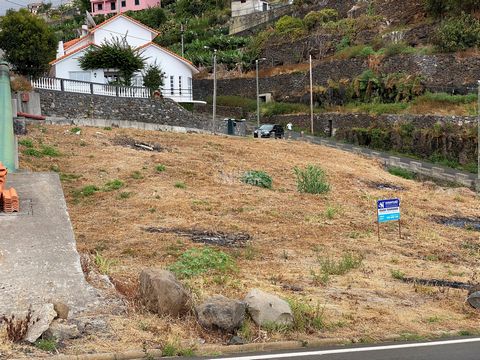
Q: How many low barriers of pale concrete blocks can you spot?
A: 1